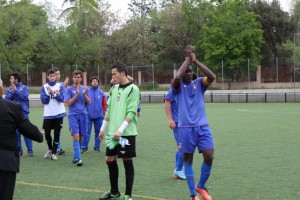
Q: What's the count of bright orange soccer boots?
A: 2